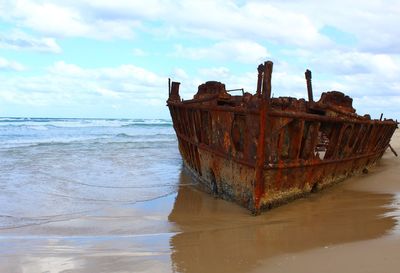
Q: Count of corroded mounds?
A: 2